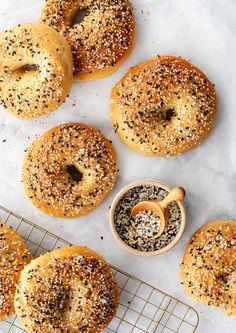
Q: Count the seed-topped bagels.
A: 7